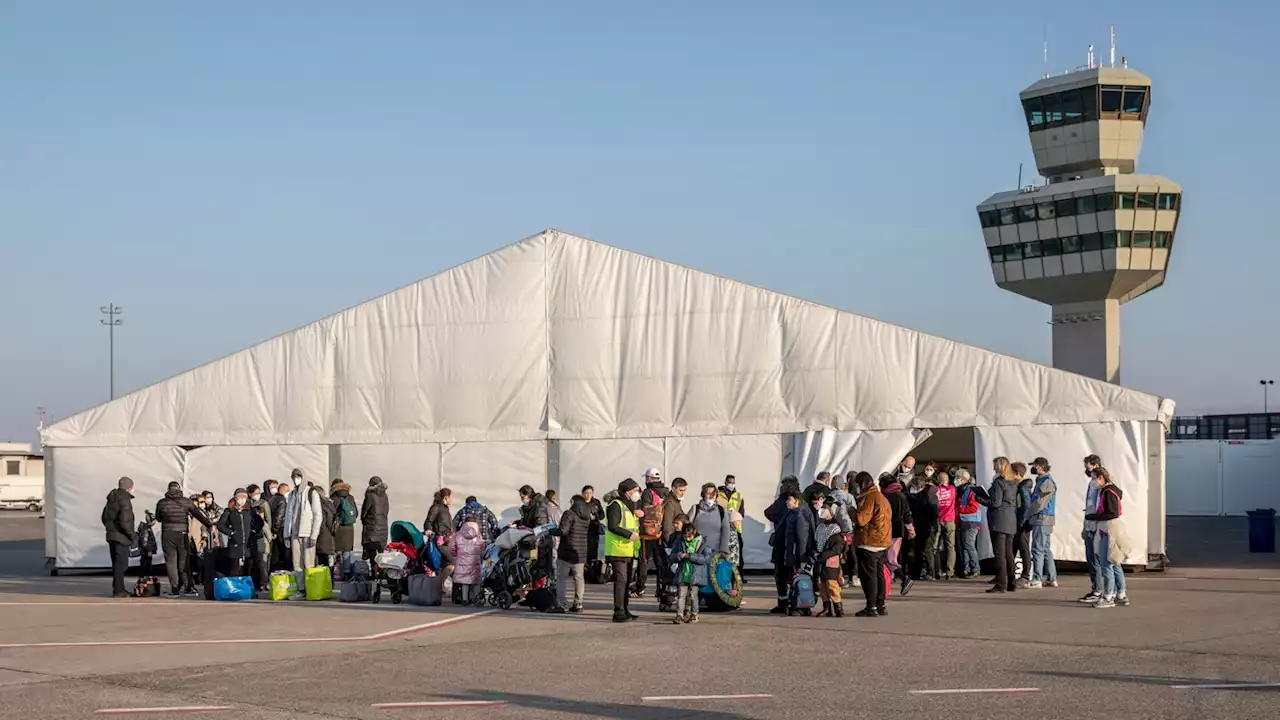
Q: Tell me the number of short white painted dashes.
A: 5